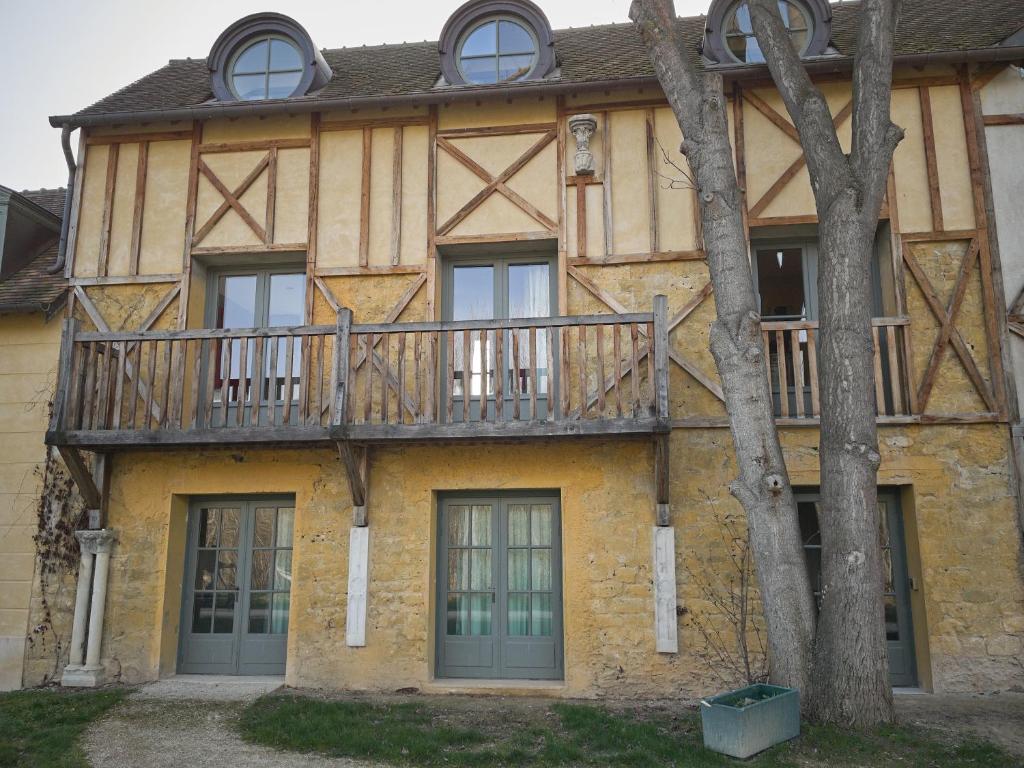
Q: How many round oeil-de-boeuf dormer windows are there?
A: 3